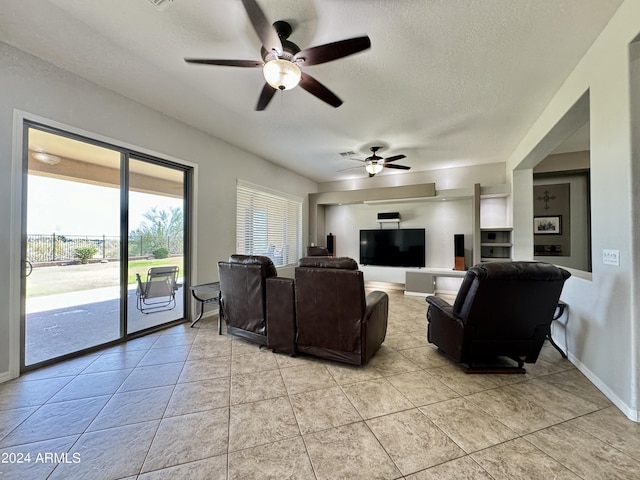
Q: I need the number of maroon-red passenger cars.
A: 0